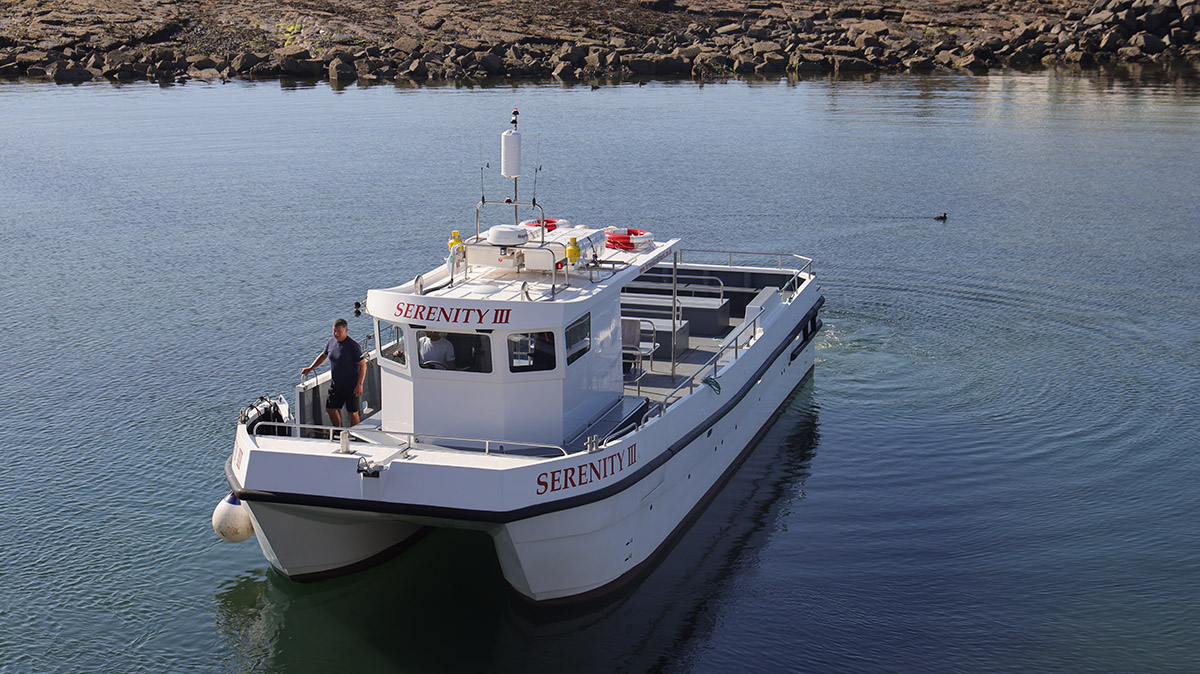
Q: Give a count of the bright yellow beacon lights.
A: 2